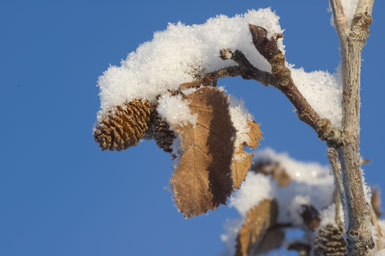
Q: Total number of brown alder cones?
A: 3